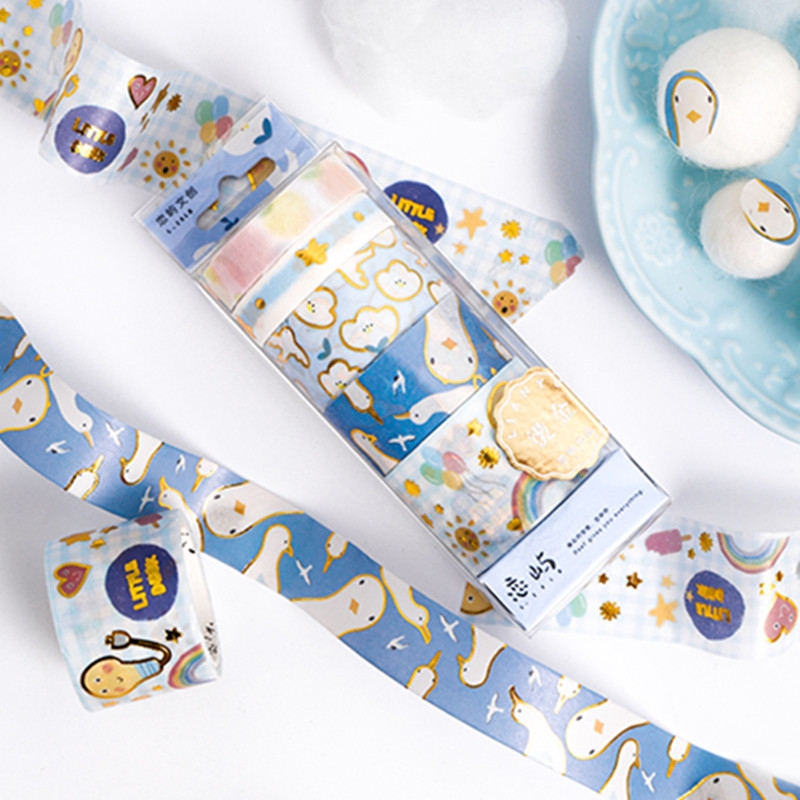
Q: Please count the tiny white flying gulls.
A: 12